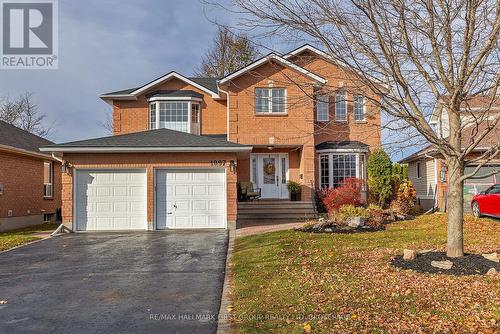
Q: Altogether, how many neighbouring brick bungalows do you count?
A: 1